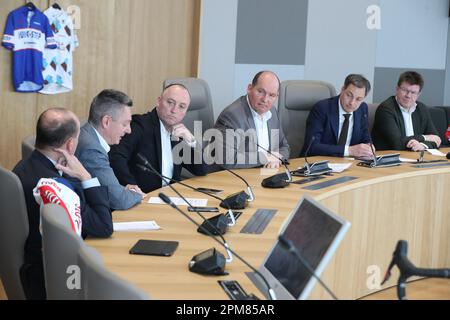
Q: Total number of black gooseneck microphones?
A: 8